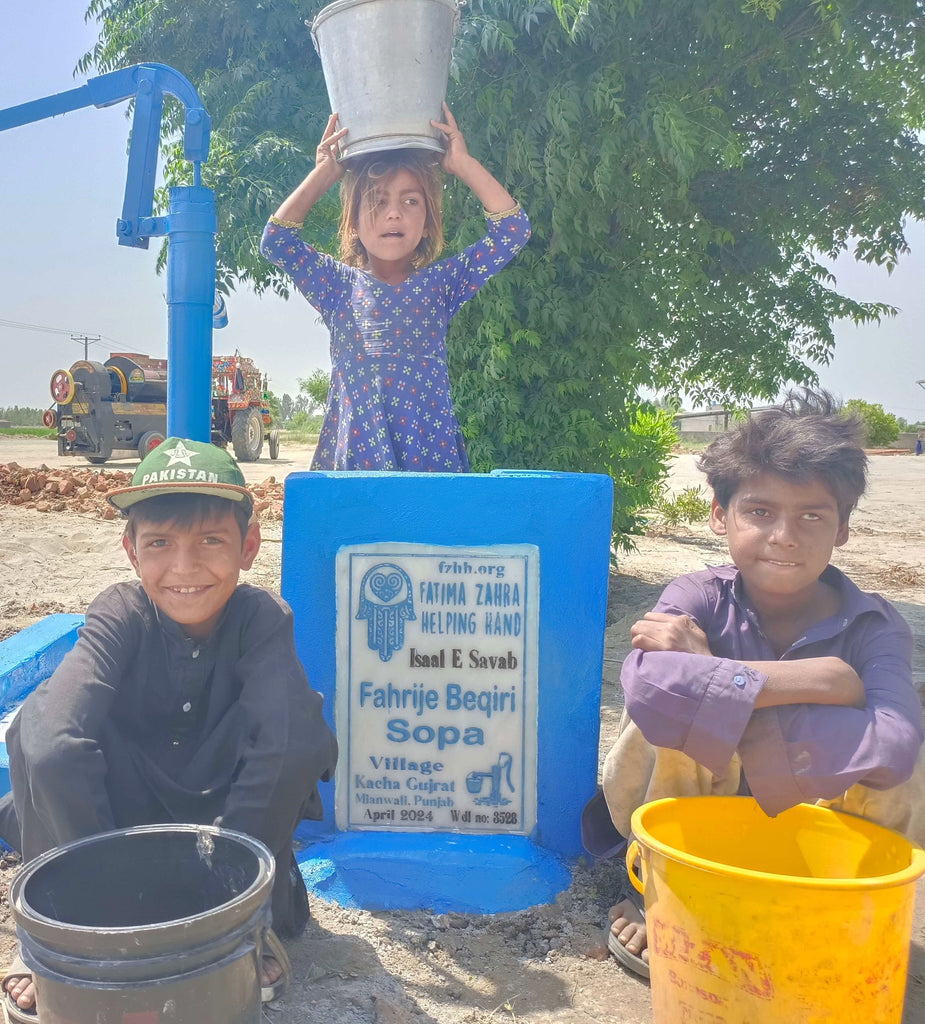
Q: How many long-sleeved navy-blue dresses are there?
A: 1